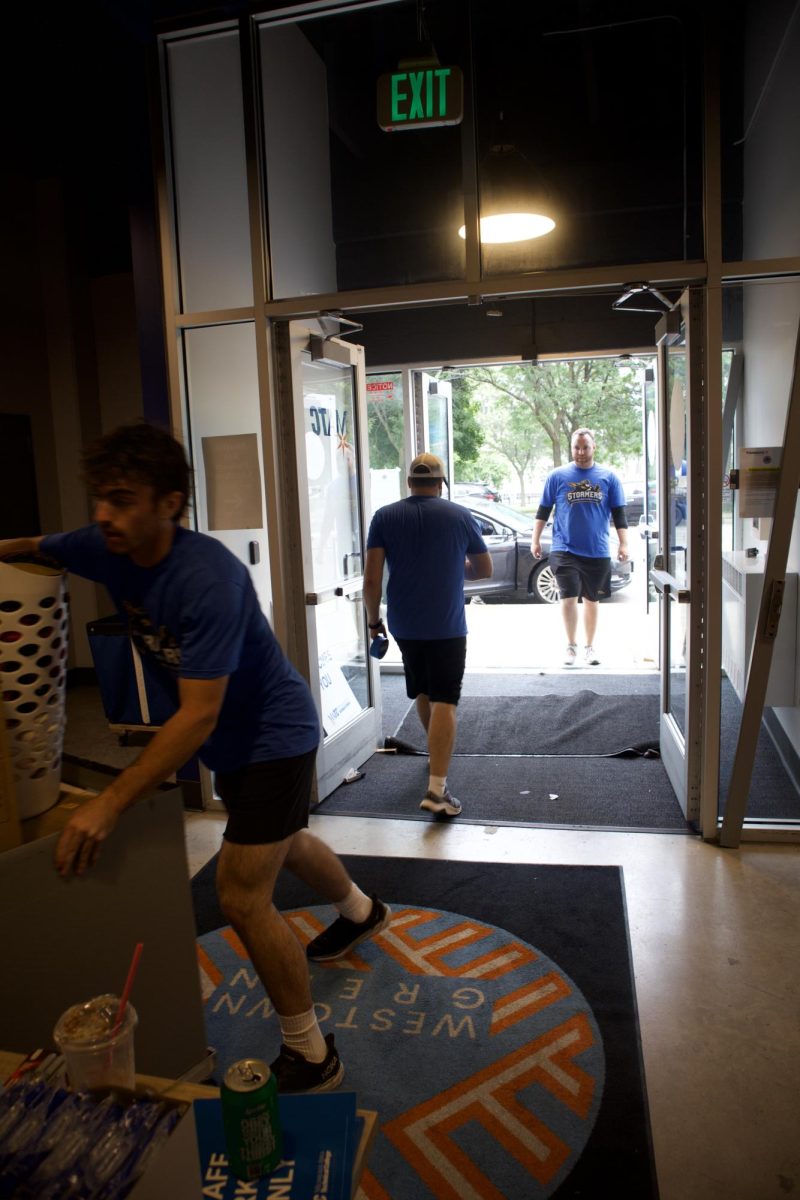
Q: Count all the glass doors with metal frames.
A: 4